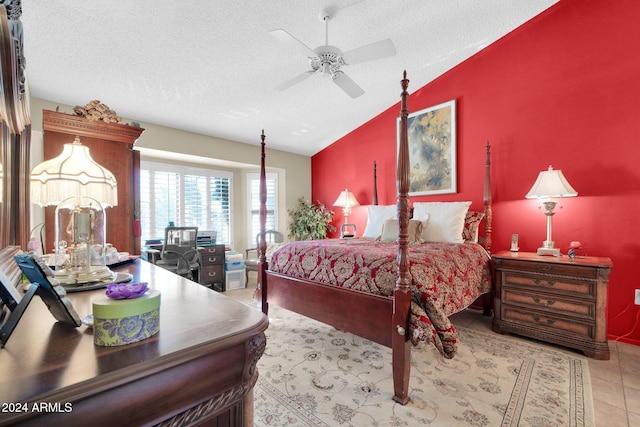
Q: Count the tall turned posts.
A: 4